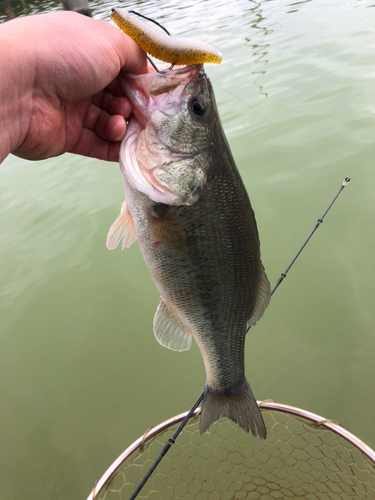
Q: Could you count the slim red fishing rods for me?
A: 0